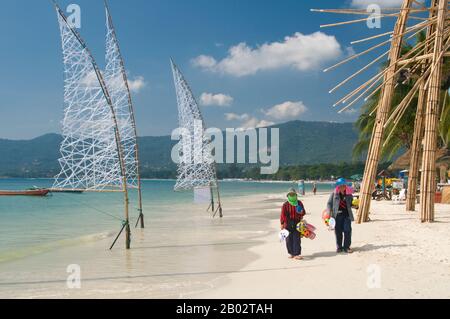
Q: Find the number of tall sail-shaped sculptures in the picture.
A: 3